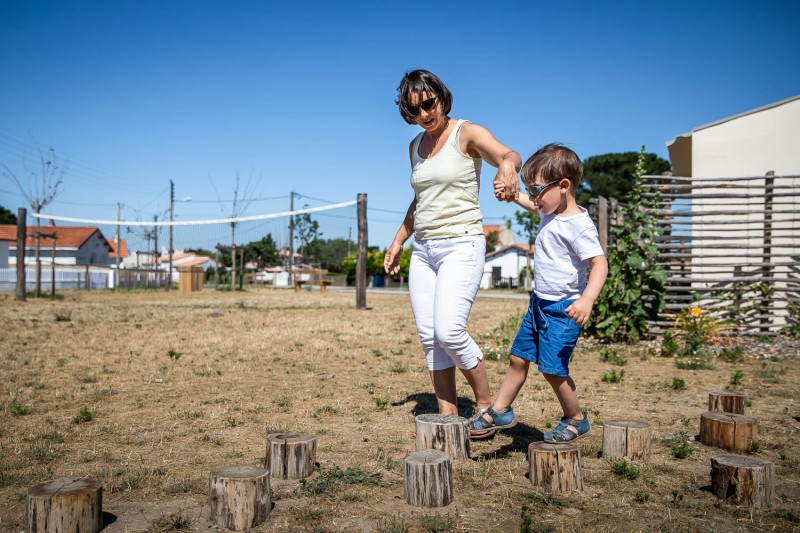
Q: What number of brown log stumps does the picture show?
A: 10